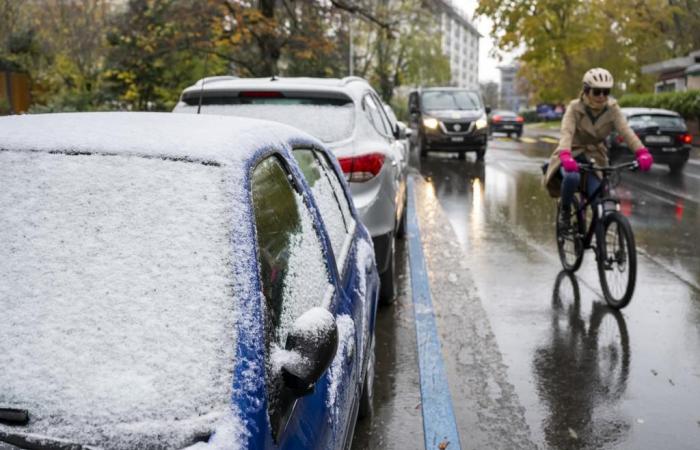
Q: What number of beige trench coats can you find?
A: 1